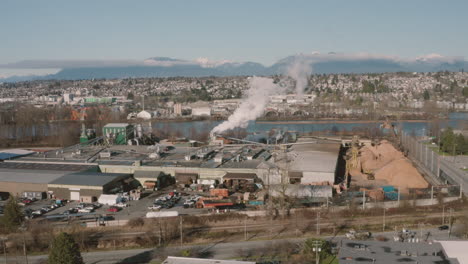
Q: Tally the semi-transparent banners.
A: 0